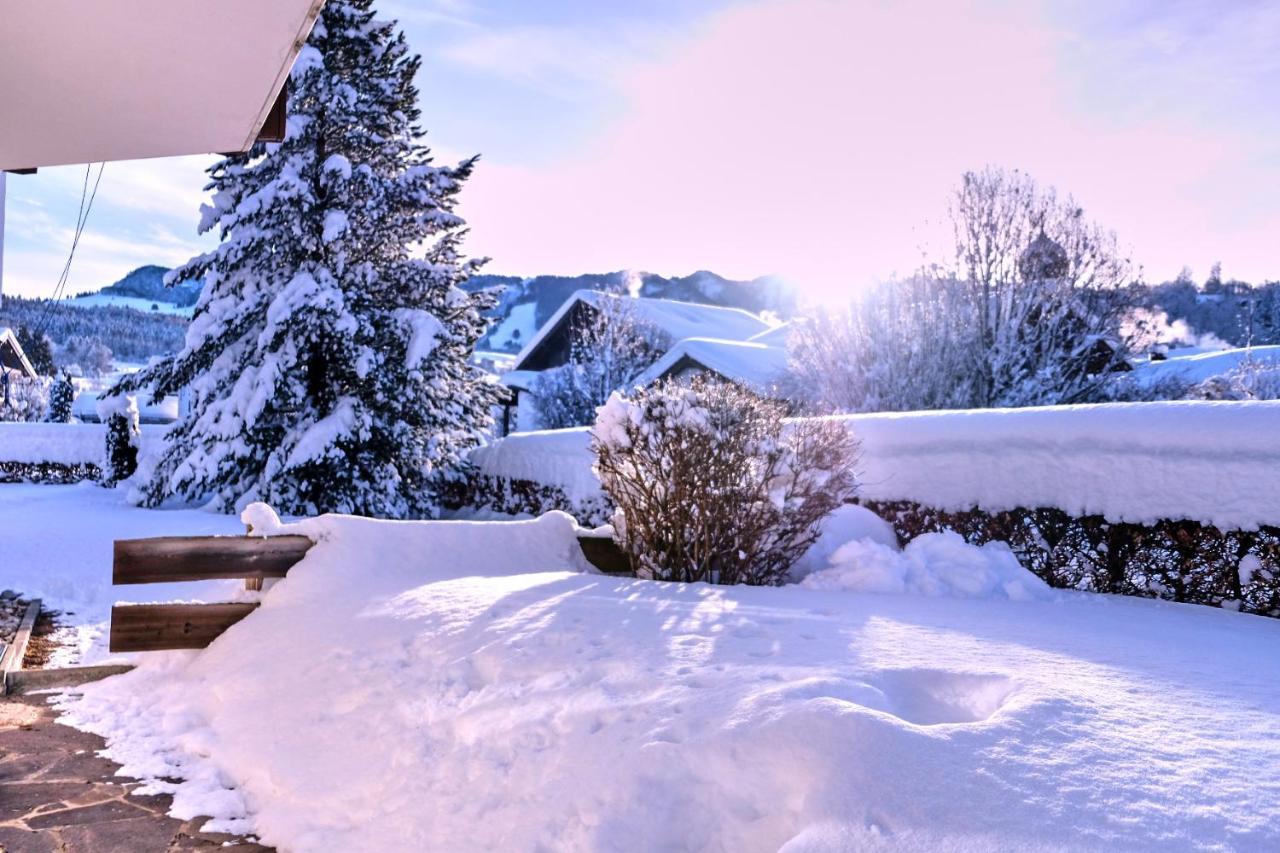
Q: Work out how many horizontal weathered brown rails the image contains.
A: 2